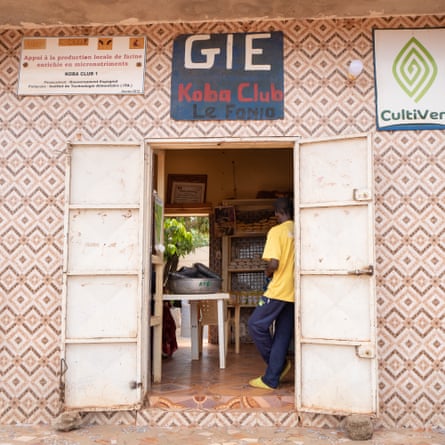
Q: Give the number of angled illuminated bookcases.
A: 0